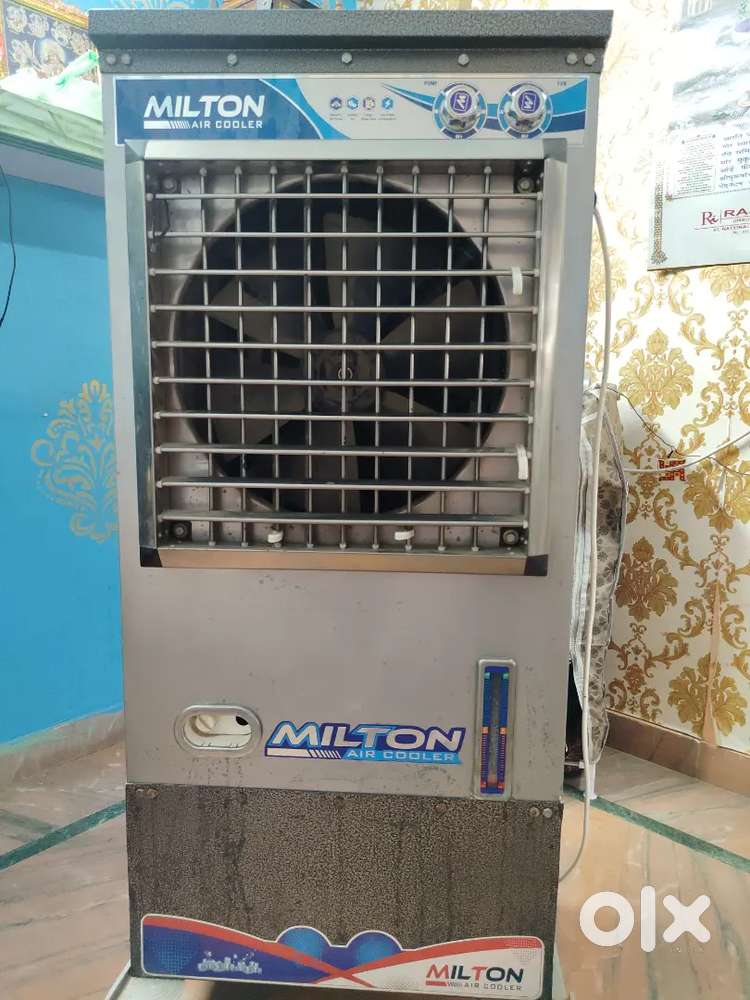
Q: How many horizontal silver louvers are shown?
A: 10